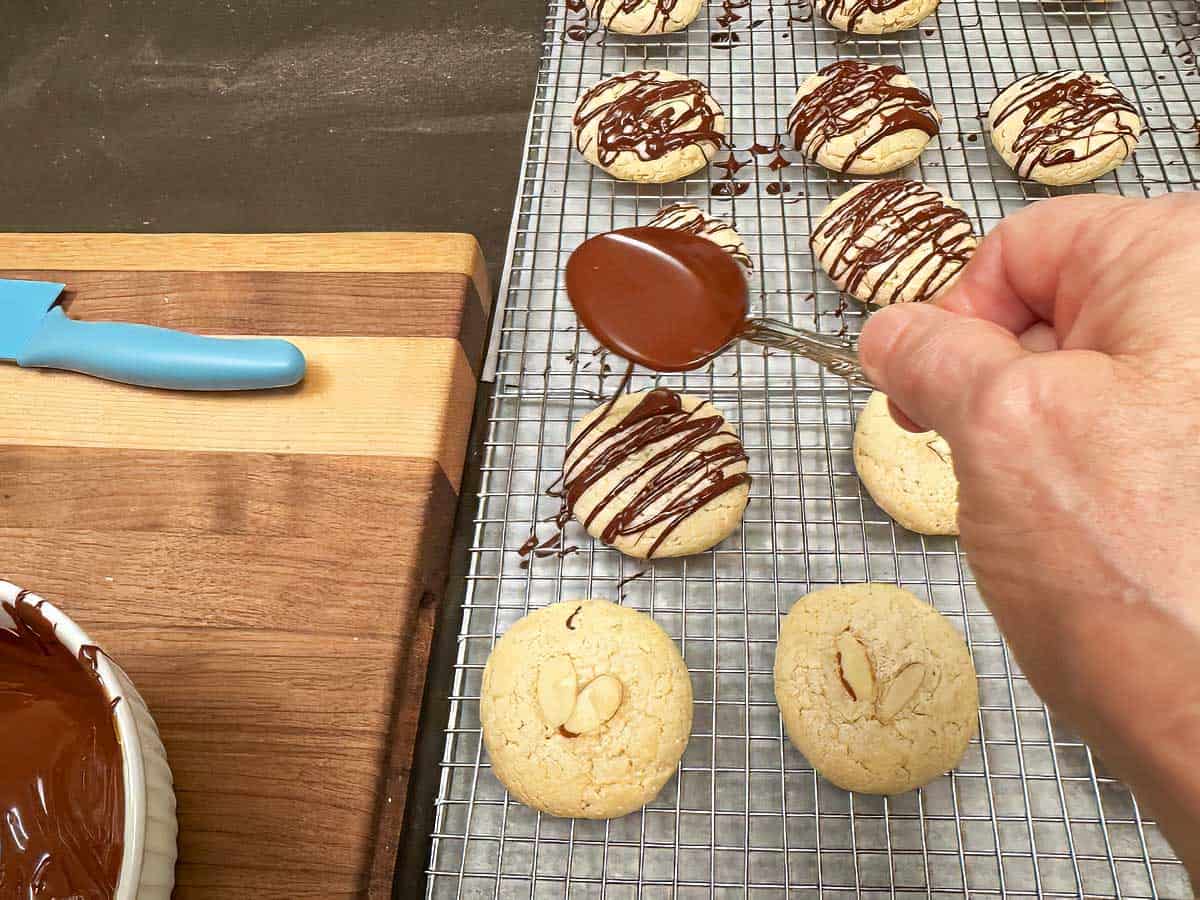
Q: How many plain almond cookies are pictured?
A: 3